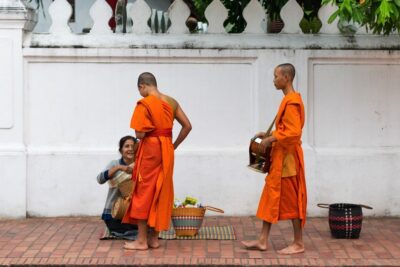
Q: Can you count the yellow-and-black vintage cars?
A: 0